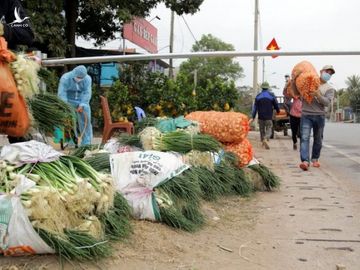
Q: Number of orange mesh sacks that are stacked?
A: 2